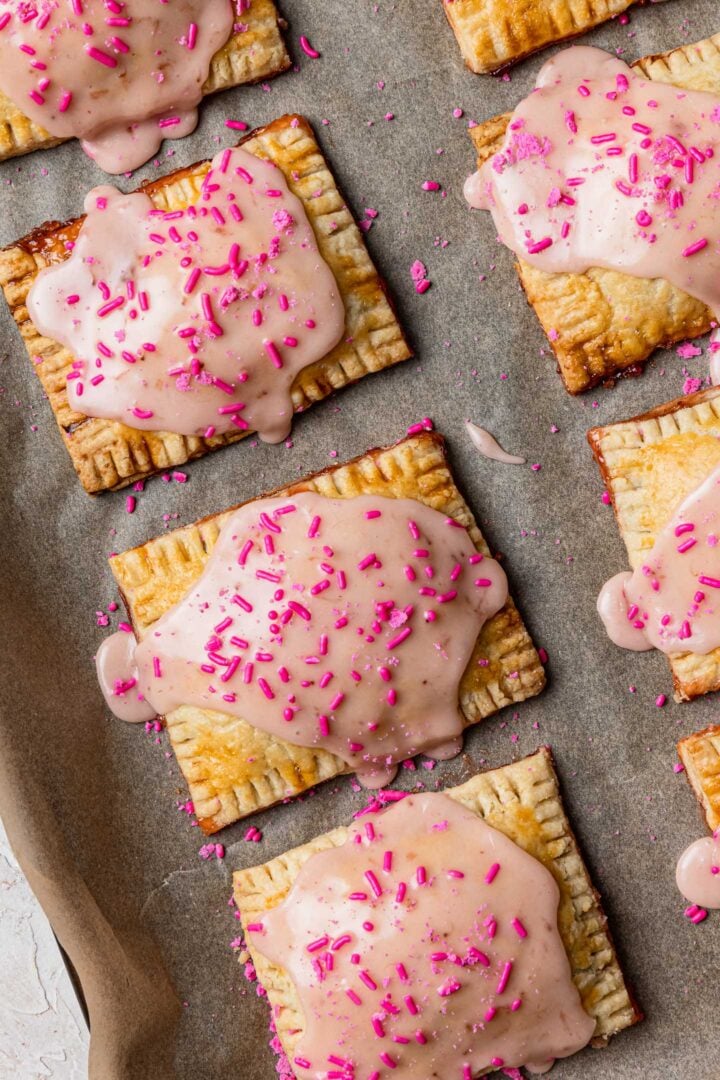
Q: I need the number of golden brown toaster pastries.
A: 8